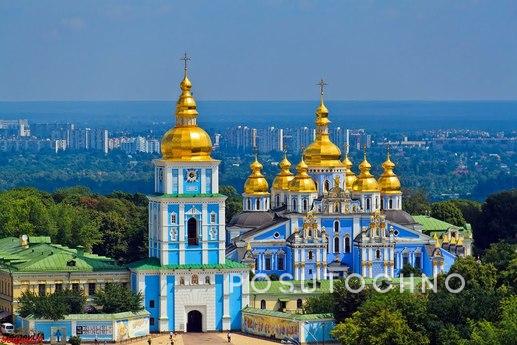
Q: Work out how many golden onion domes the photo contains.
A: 8